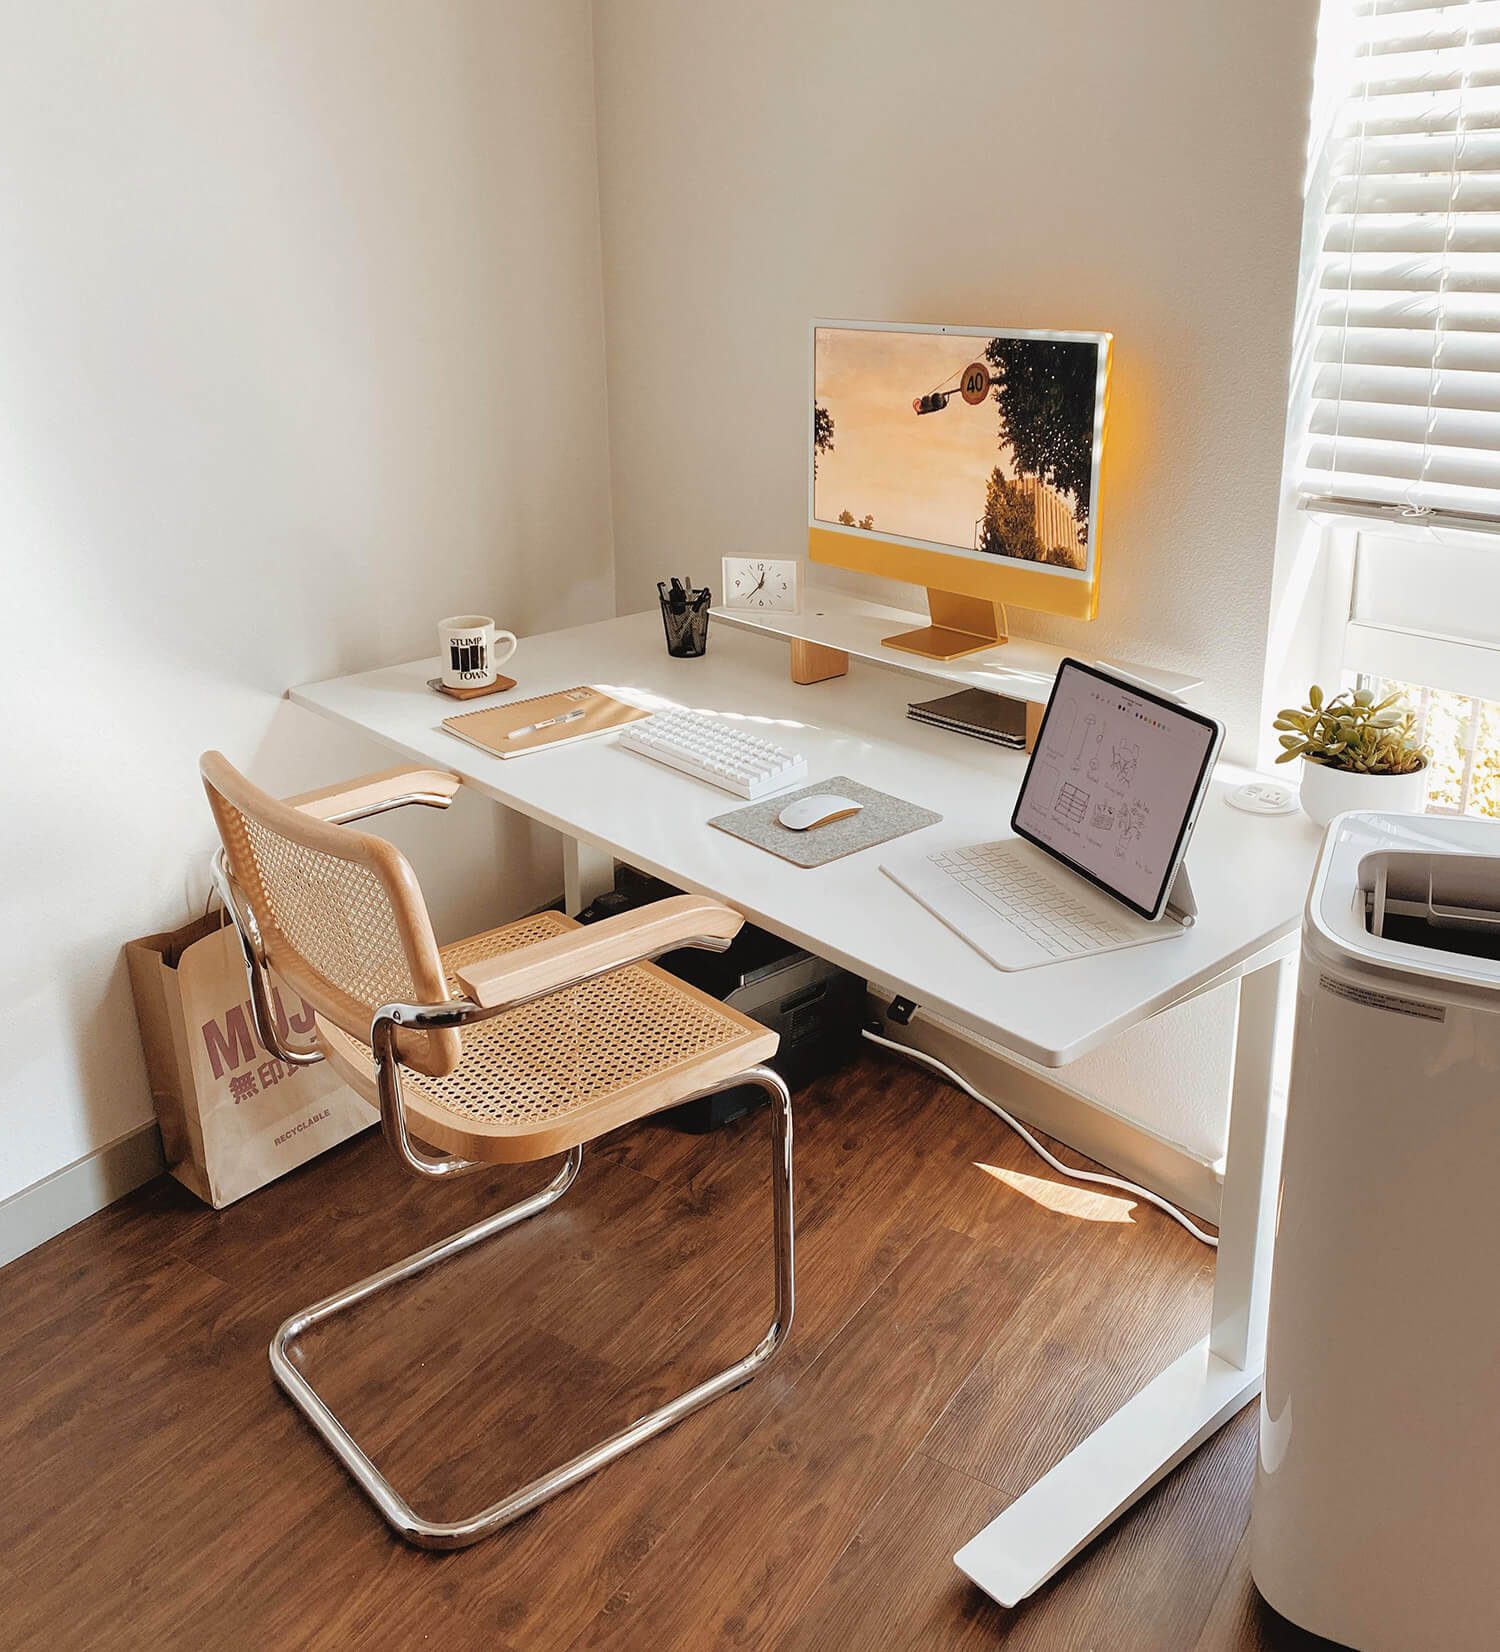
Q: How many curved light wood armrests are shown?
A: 2